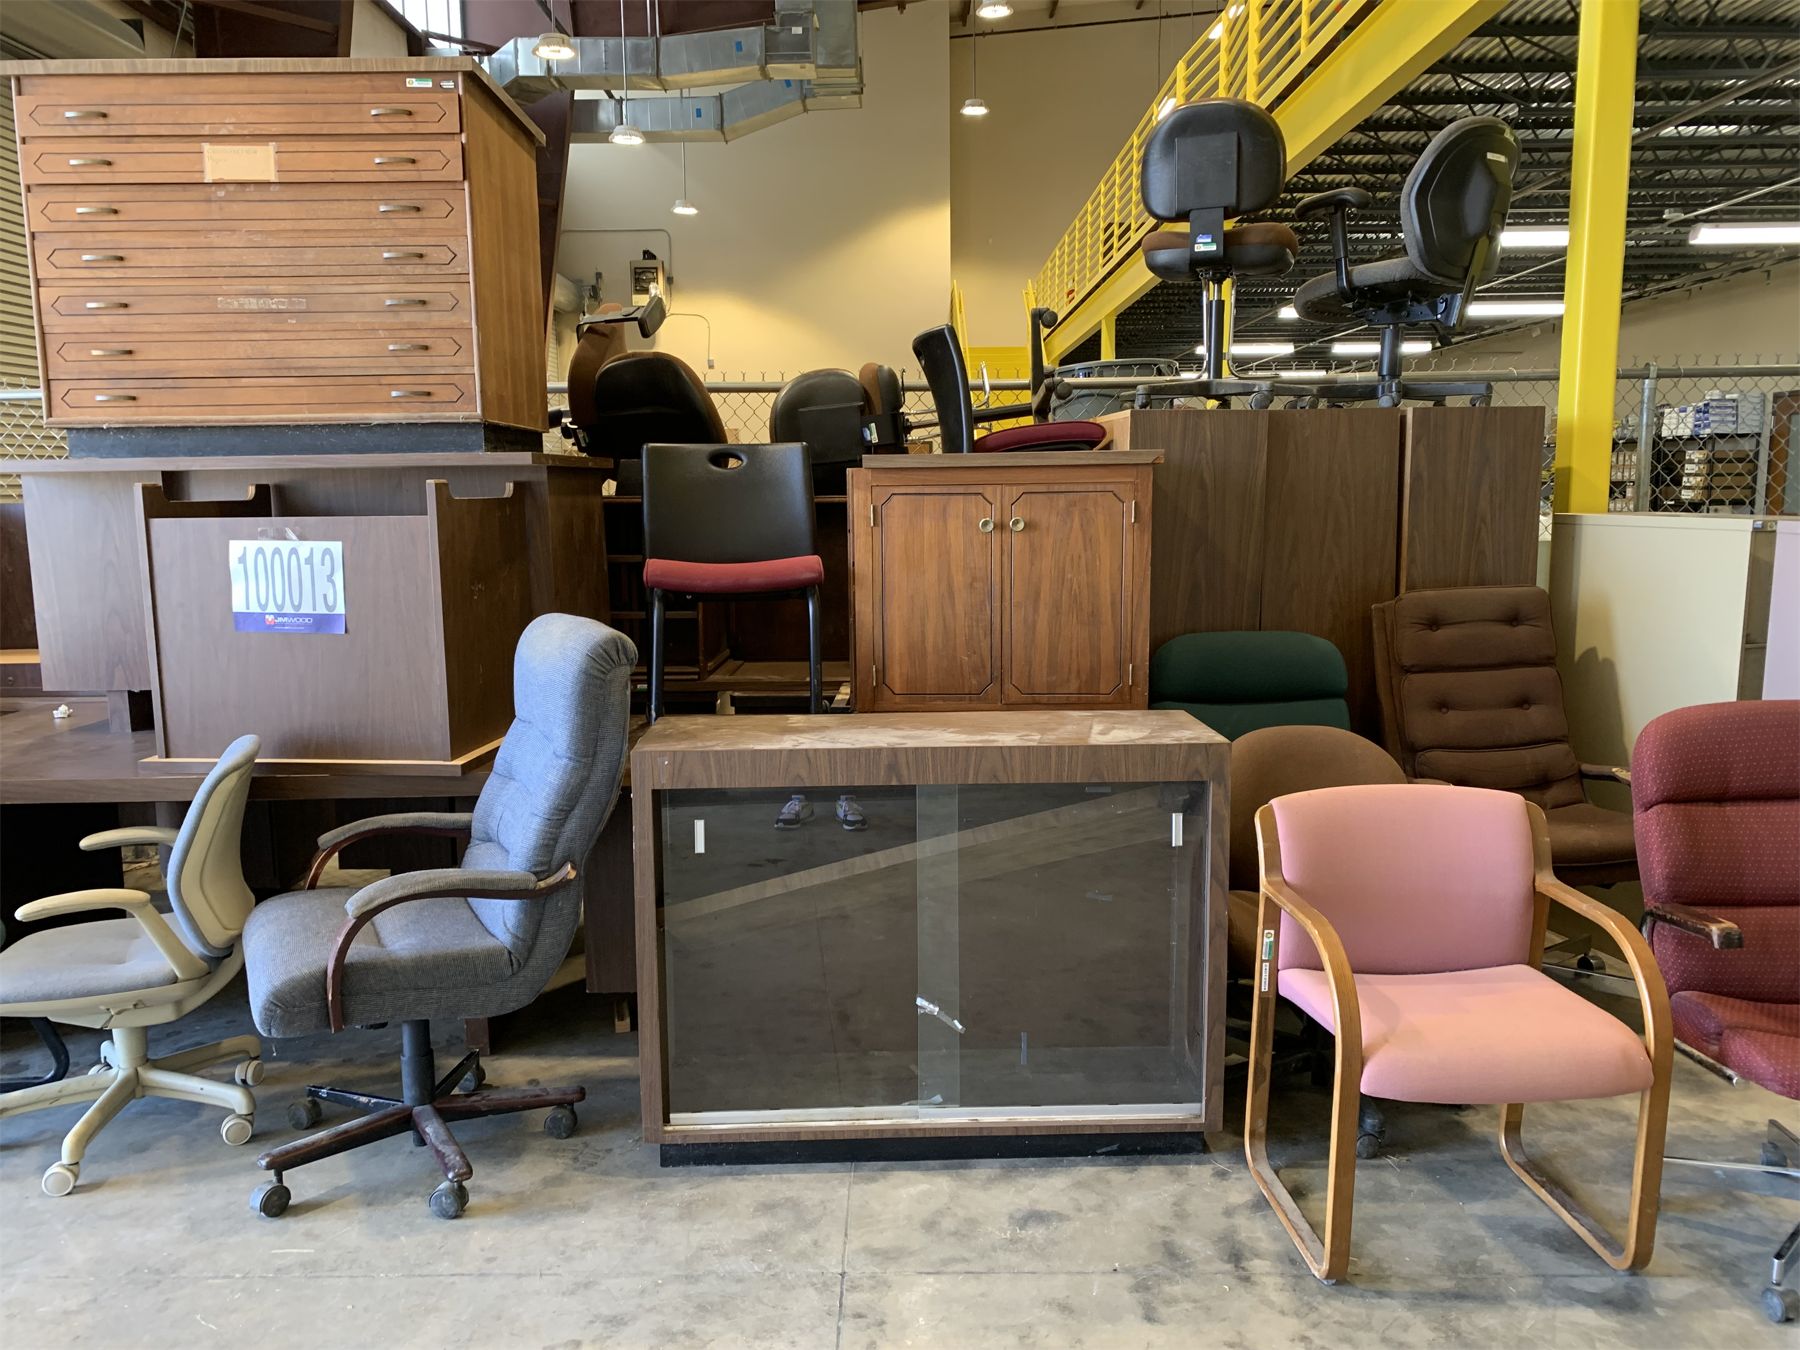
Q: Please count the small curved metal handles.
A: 14